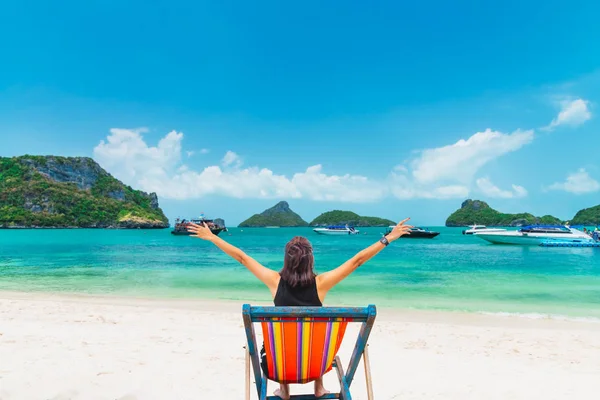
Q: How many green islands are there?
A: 5